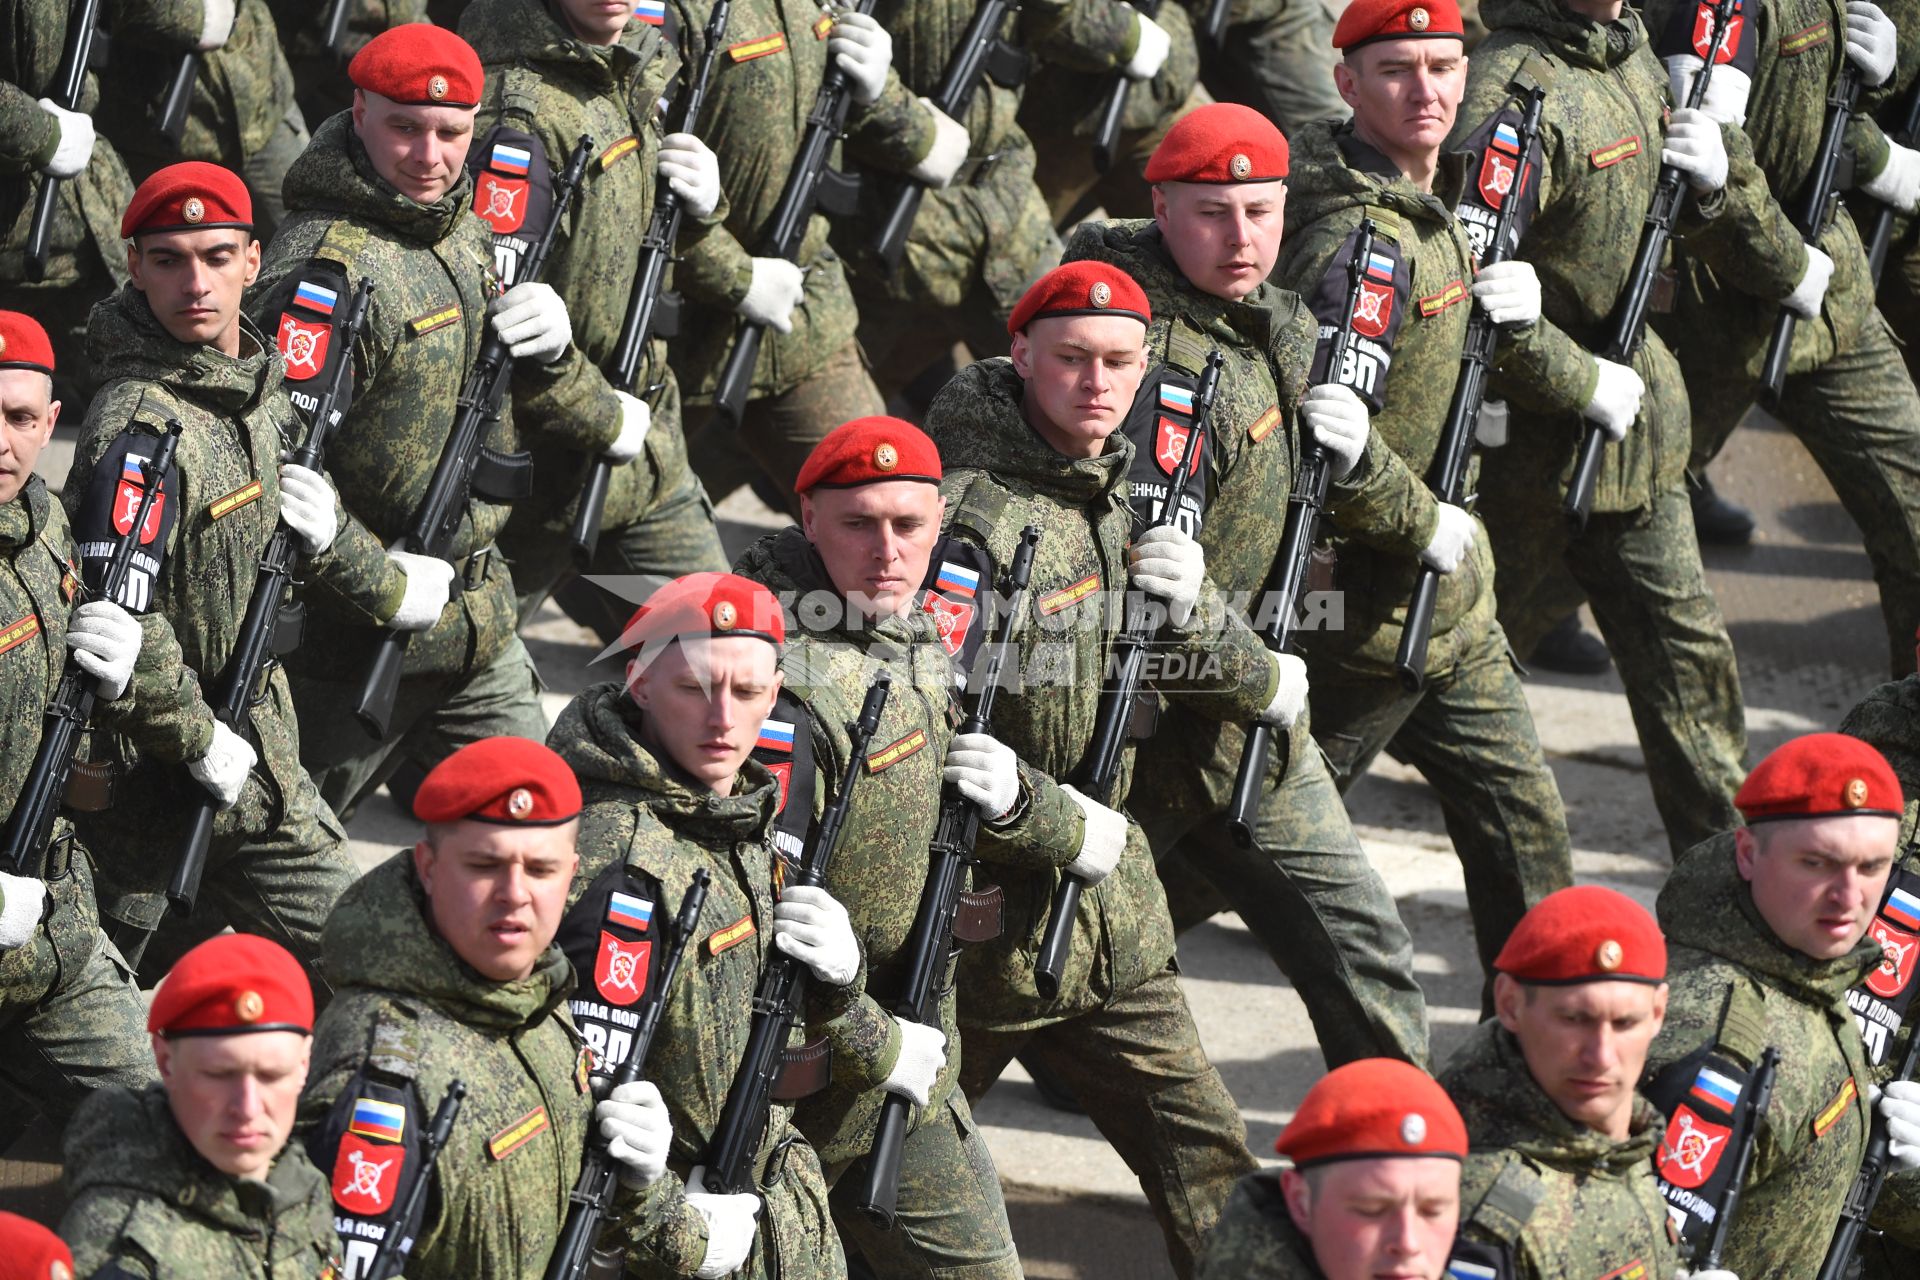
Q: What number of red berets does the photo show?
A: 14